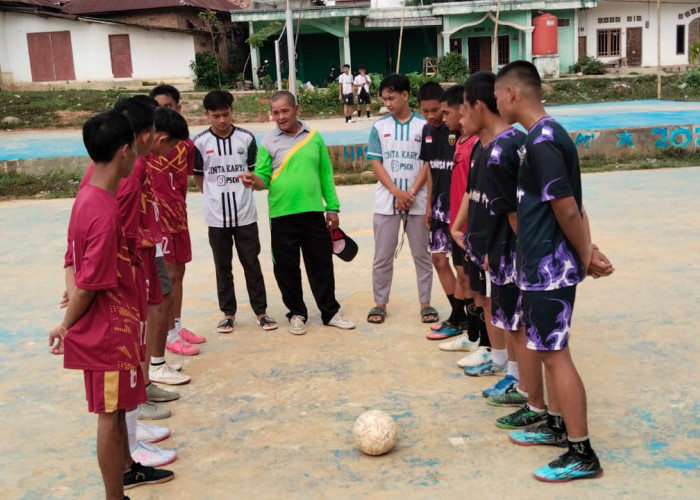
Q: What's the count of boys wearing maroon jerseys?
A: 5